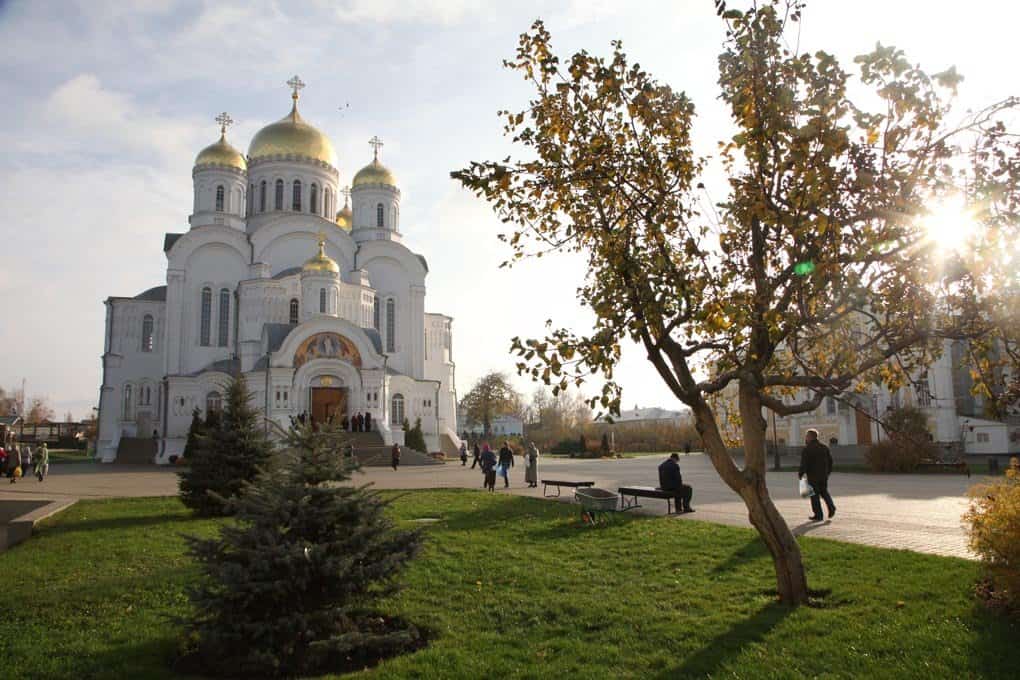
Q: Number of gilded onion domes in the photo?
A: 5